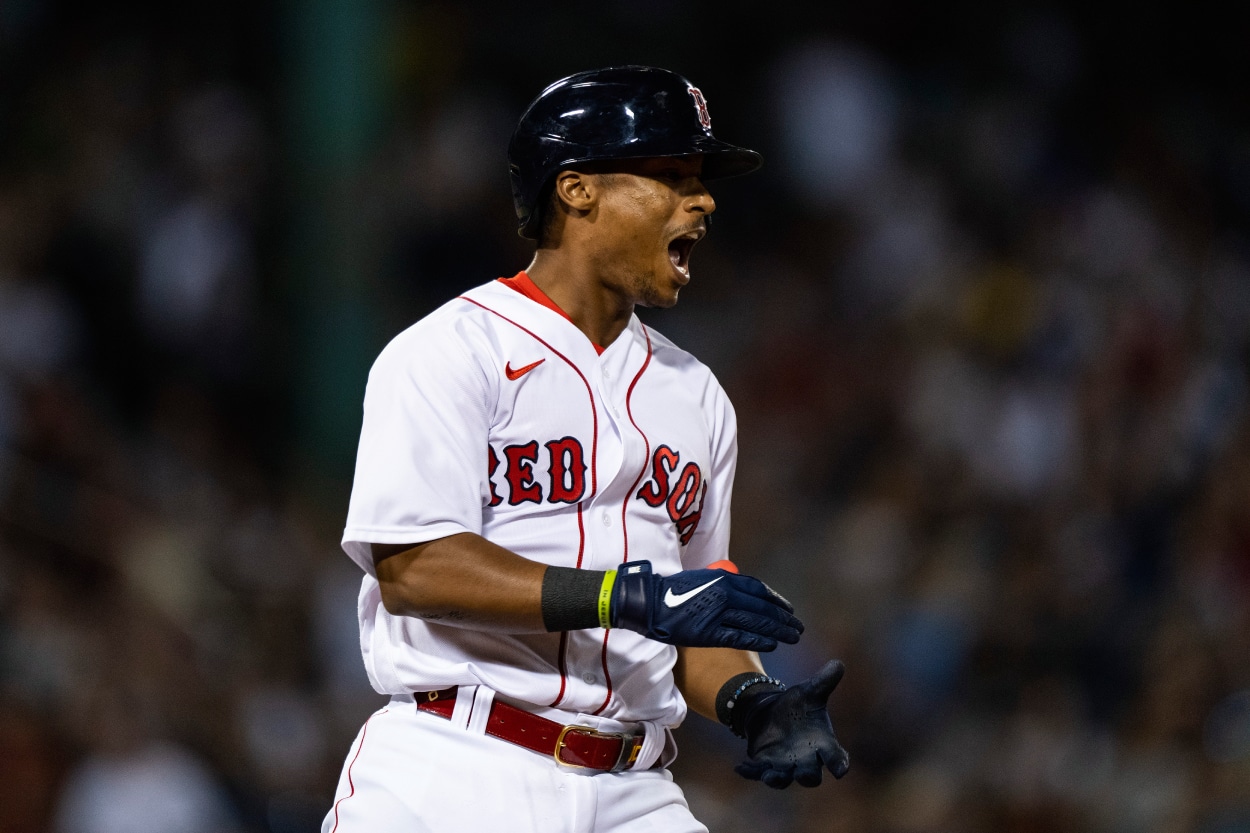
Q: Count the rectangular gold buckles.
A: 1